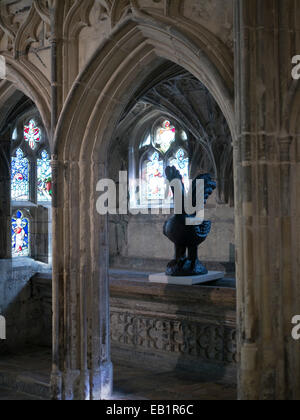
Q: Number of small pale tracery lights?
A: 3